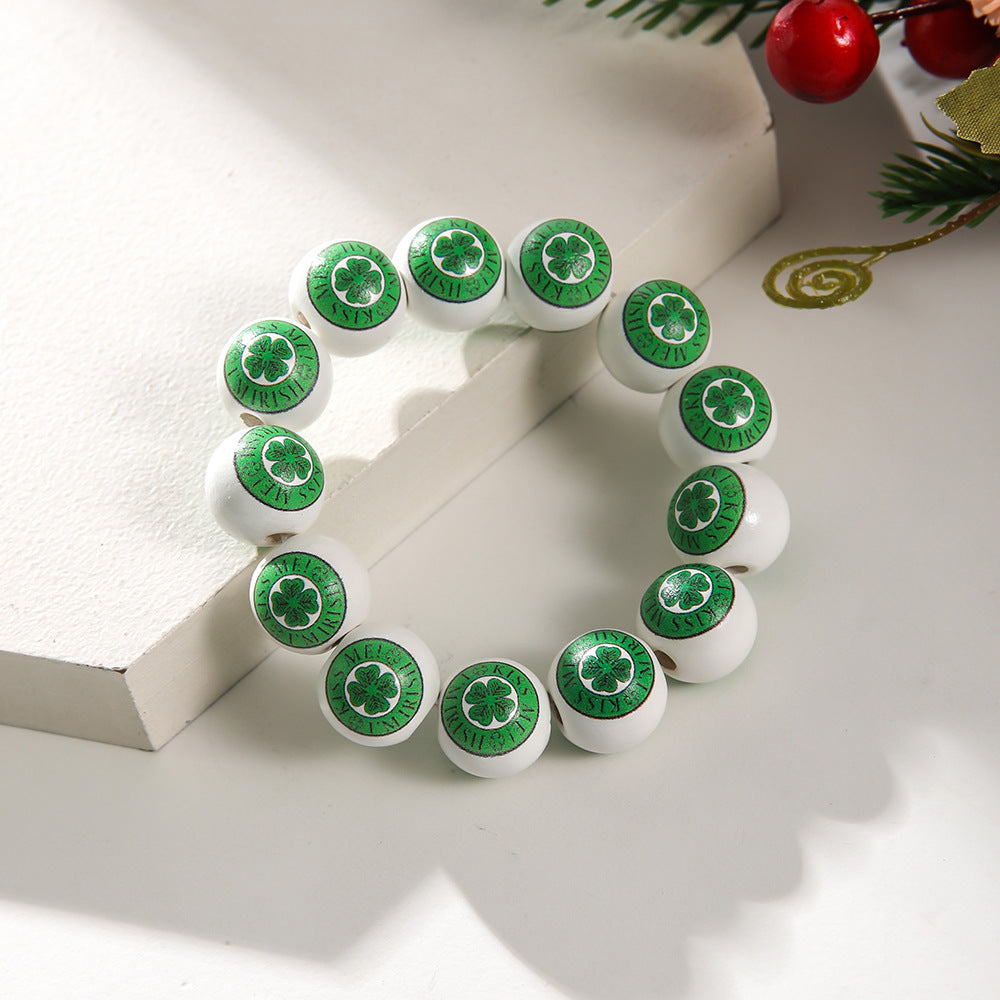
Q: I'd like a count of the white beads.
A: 13